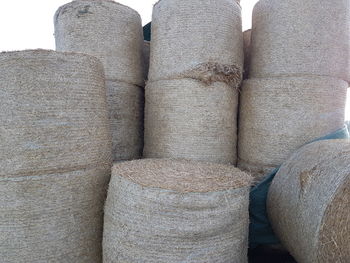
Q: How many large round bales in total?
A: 10